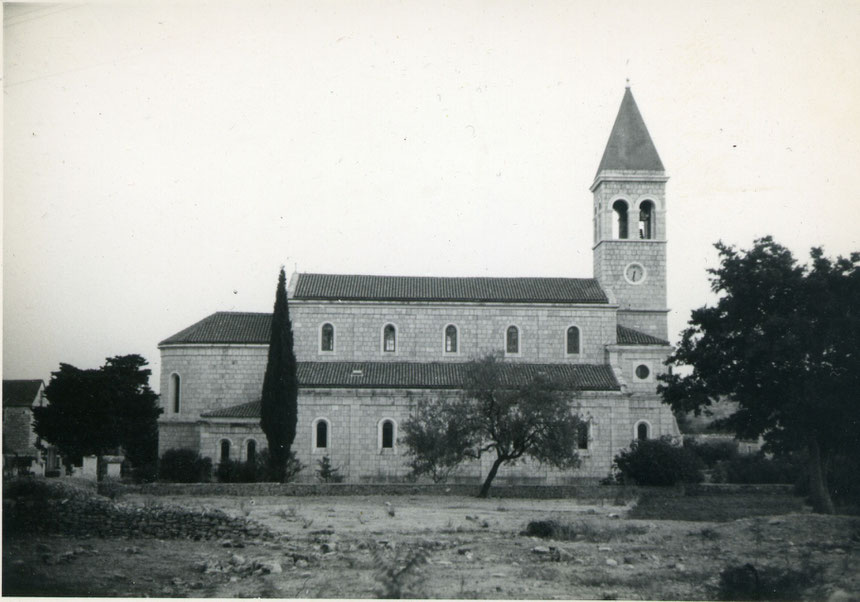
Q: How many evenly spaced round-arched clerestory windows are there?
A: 5